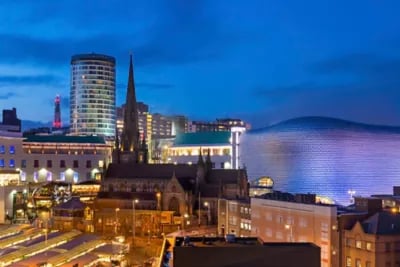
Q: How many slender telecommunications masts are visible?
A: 1